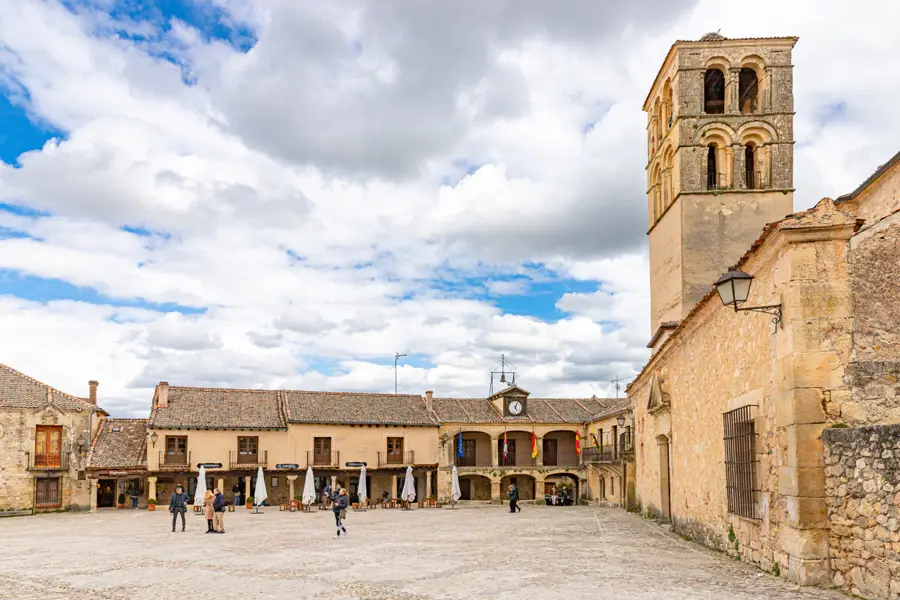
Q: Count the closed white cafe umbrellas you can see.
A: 6